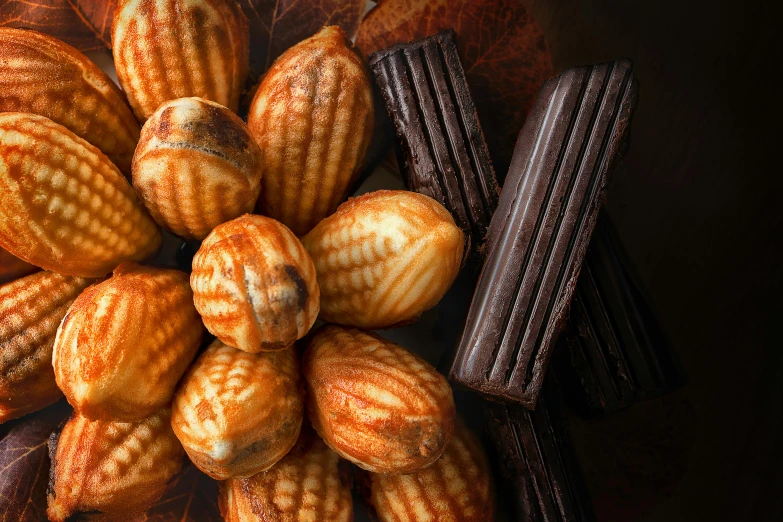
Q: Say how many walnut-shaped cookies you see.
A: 14